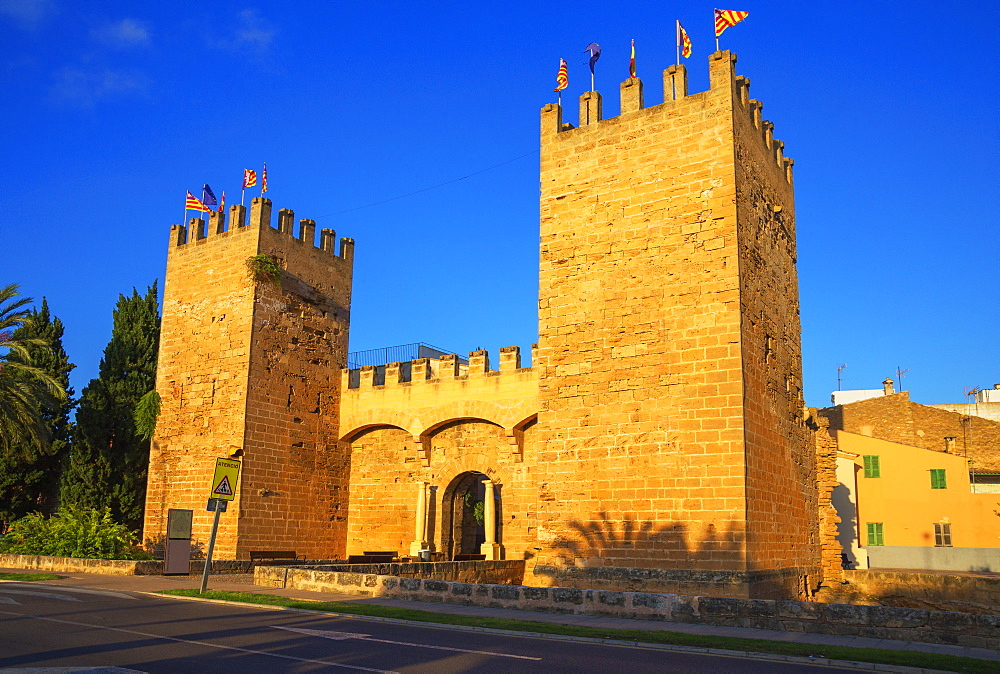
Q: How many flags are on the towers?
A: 10